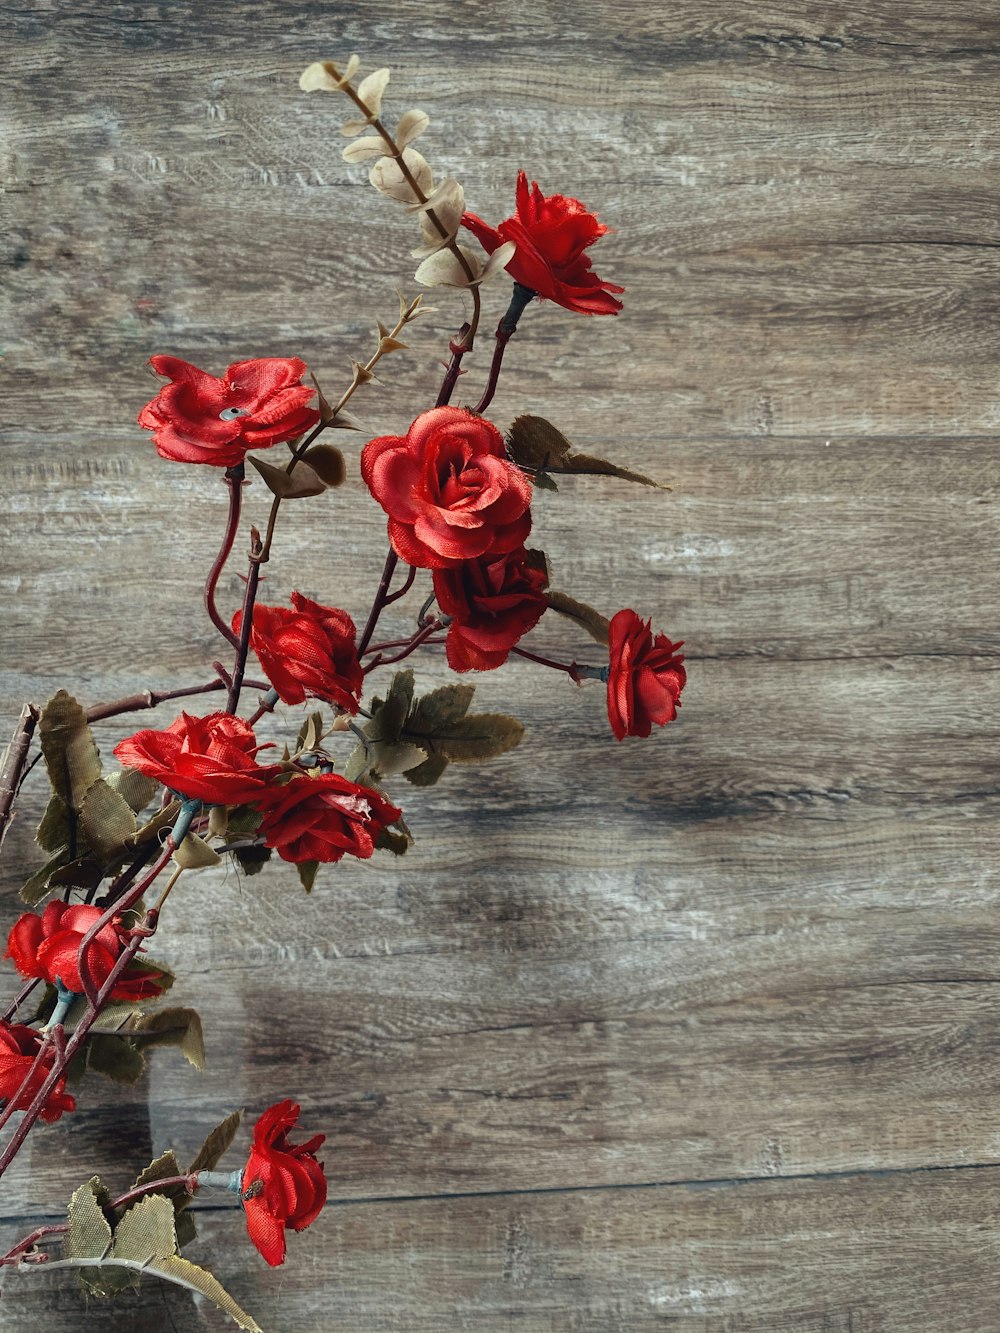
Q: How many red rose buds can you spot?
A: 11